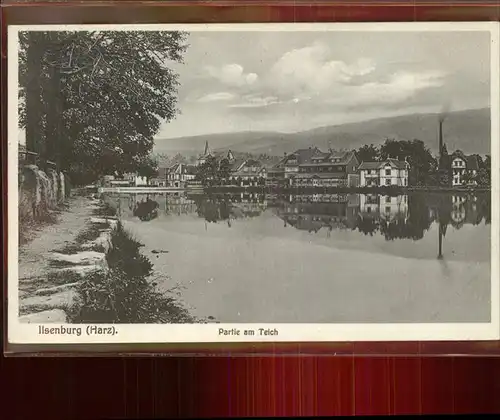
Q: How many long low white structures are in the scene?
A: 1